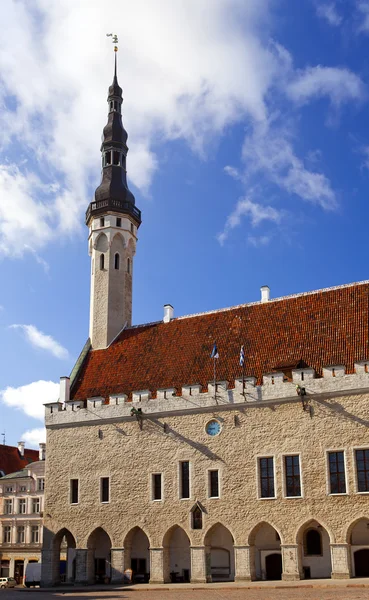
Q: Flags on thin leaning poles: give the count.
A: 2